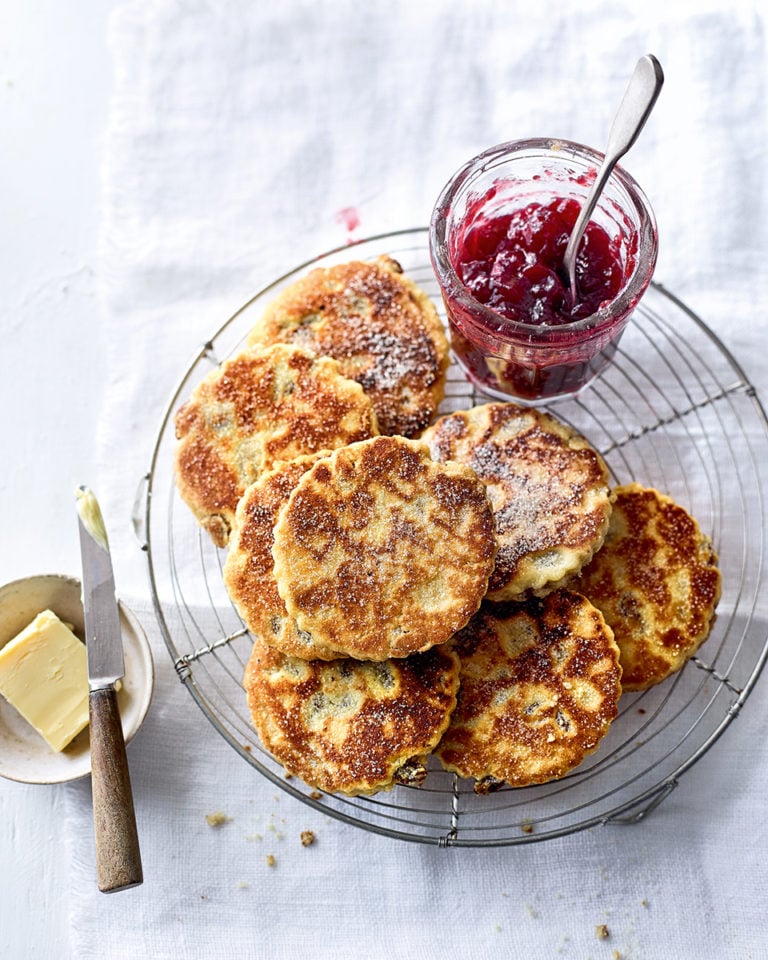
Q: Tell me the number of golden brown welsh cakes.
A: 8